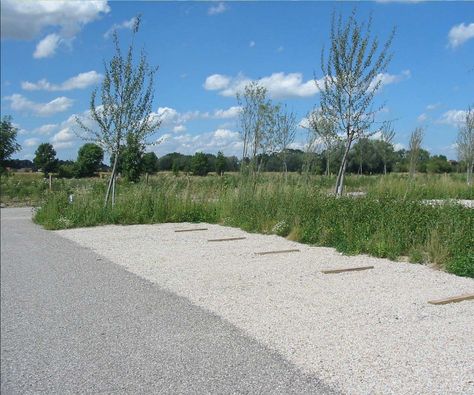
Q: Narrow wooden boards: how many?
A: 5